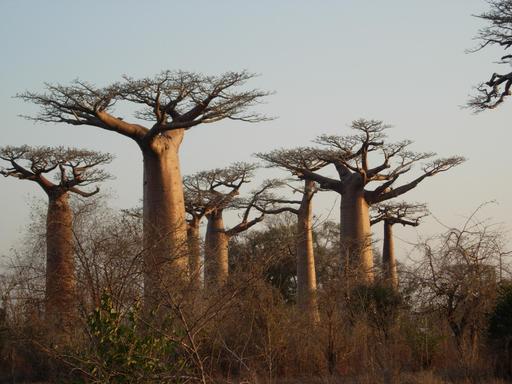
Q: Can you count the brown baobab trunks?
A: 7